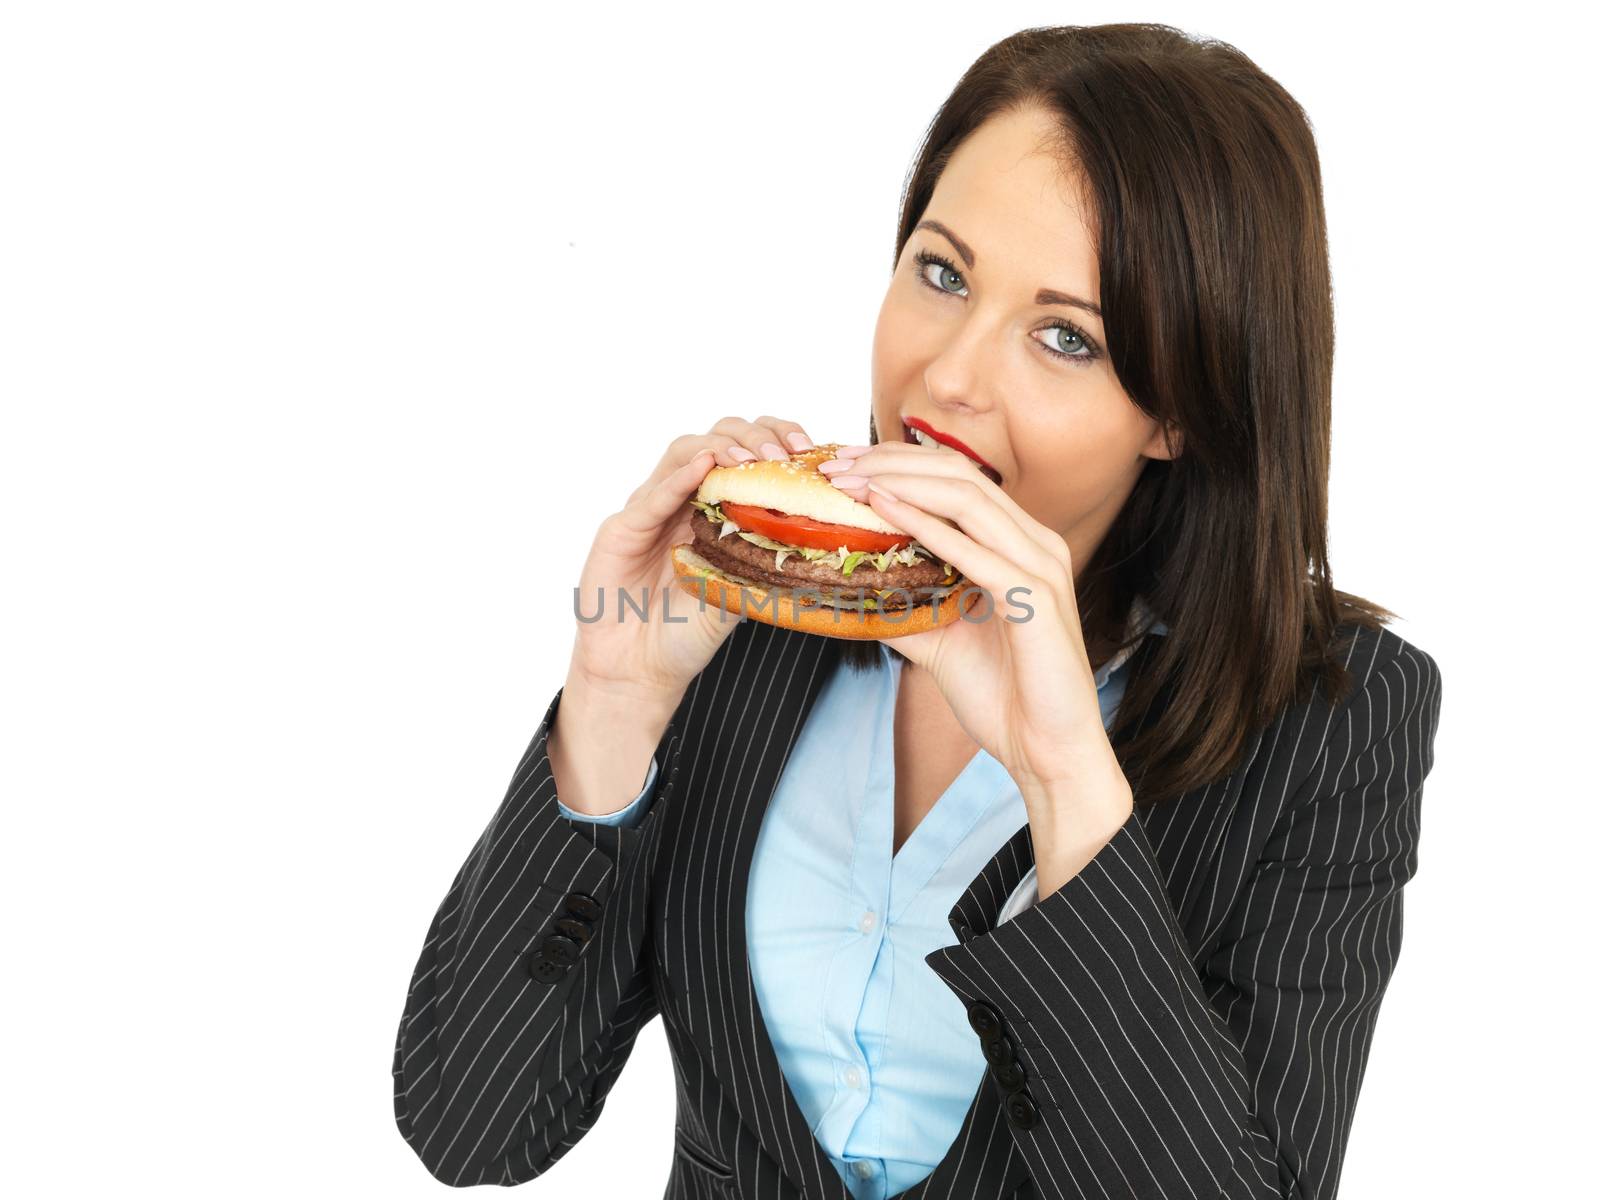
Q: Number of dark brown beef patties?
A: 2